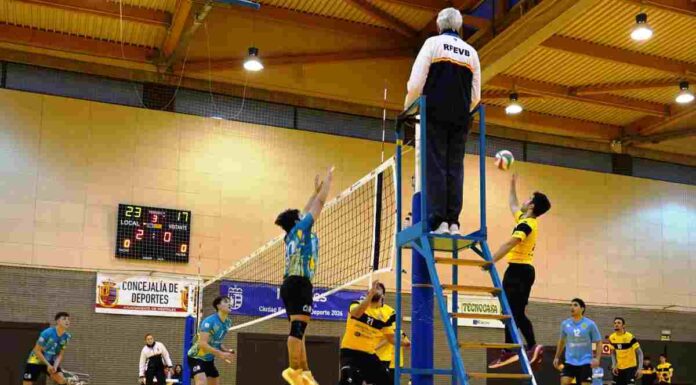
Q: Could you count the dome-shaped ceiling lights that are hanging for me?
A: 4